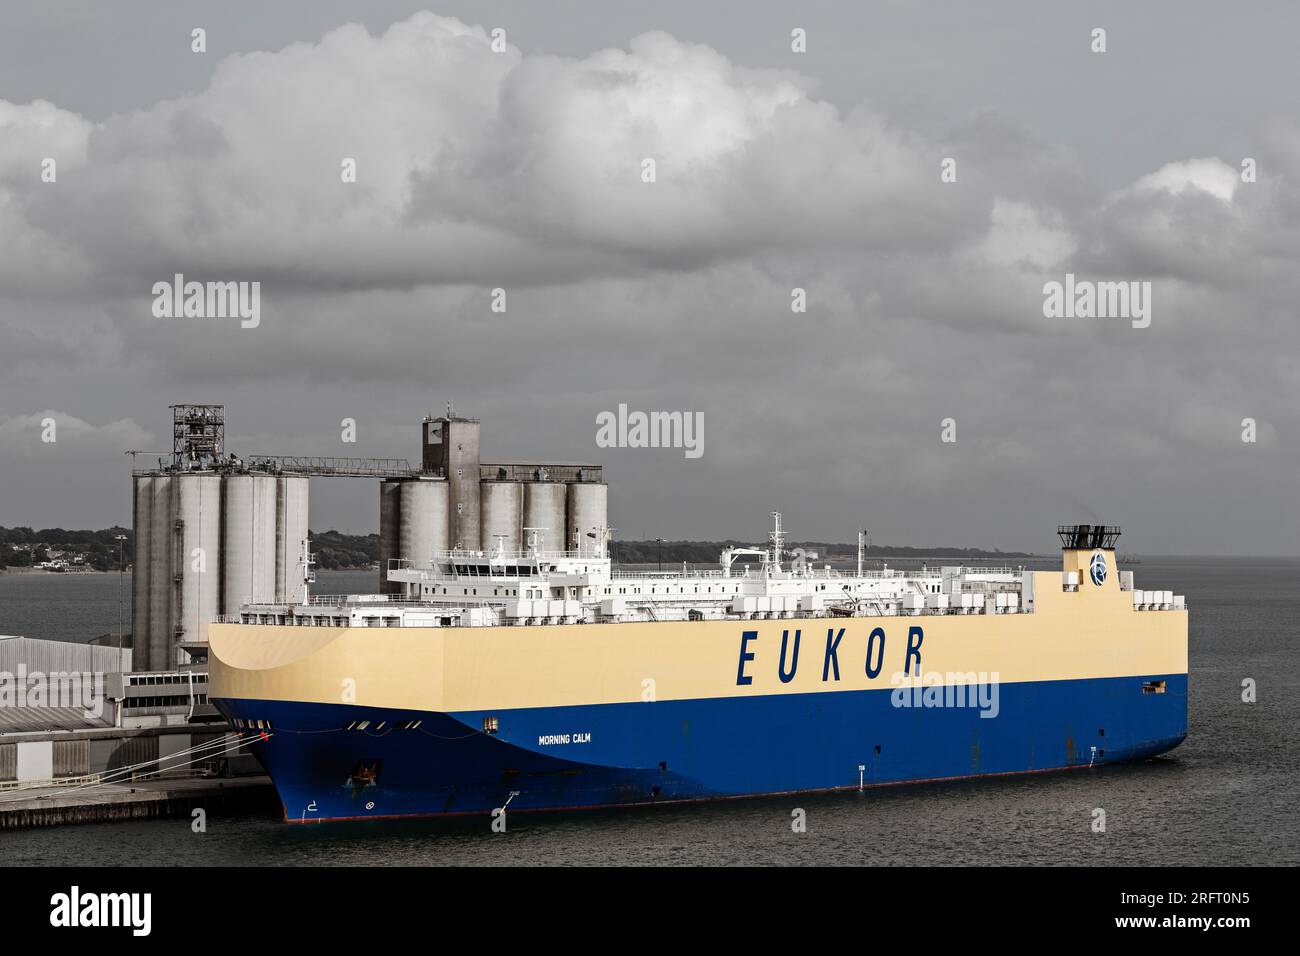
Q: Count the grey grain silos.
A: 10